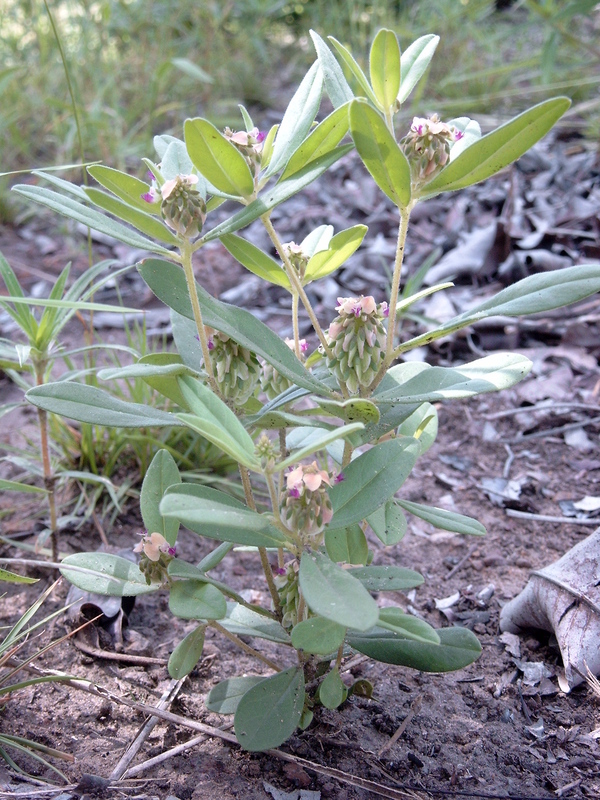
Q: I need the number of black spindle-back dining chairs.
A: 0